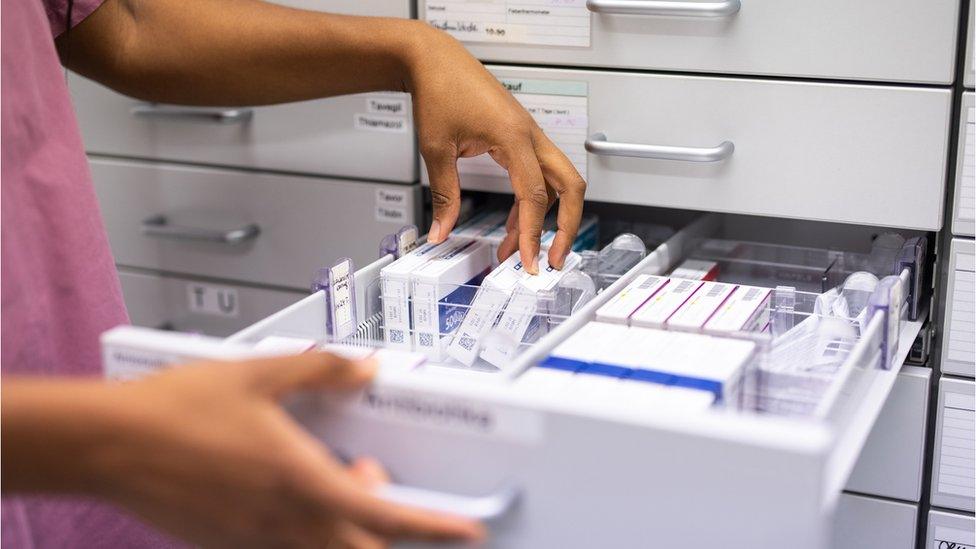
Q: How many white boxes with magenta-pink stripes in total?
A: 4